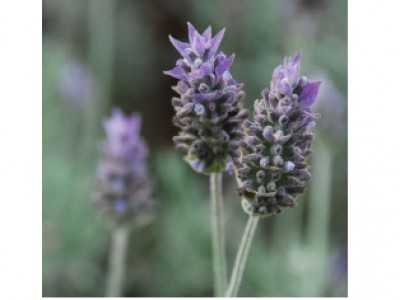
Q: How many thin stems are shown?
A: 3